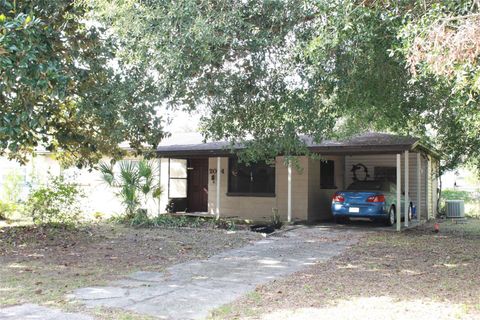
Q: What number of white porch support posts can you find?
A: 5